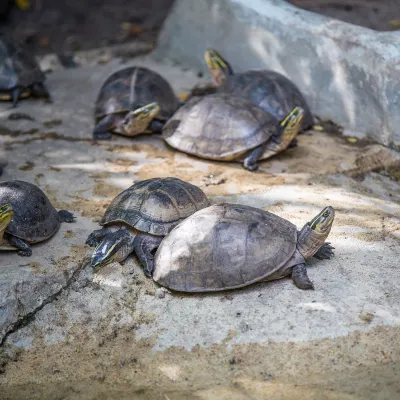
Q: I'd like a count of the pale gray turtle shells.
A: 2